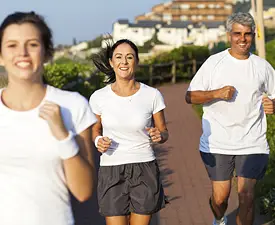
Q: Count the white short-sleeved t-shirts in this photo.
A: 3